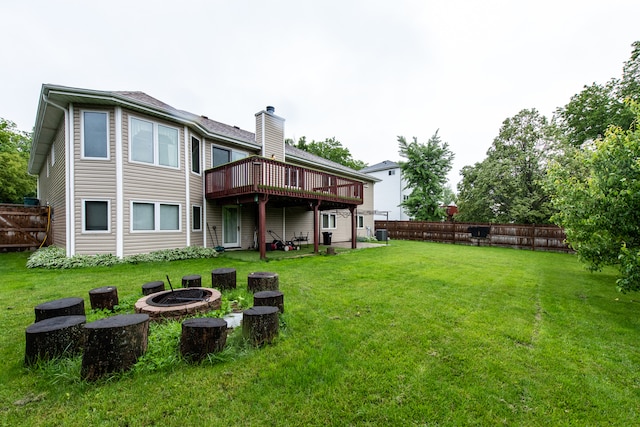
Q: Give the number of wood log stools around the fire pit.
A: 11